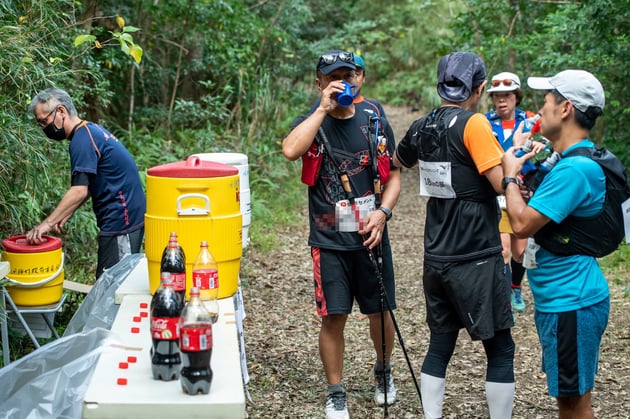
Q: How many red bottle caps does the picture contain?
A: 7